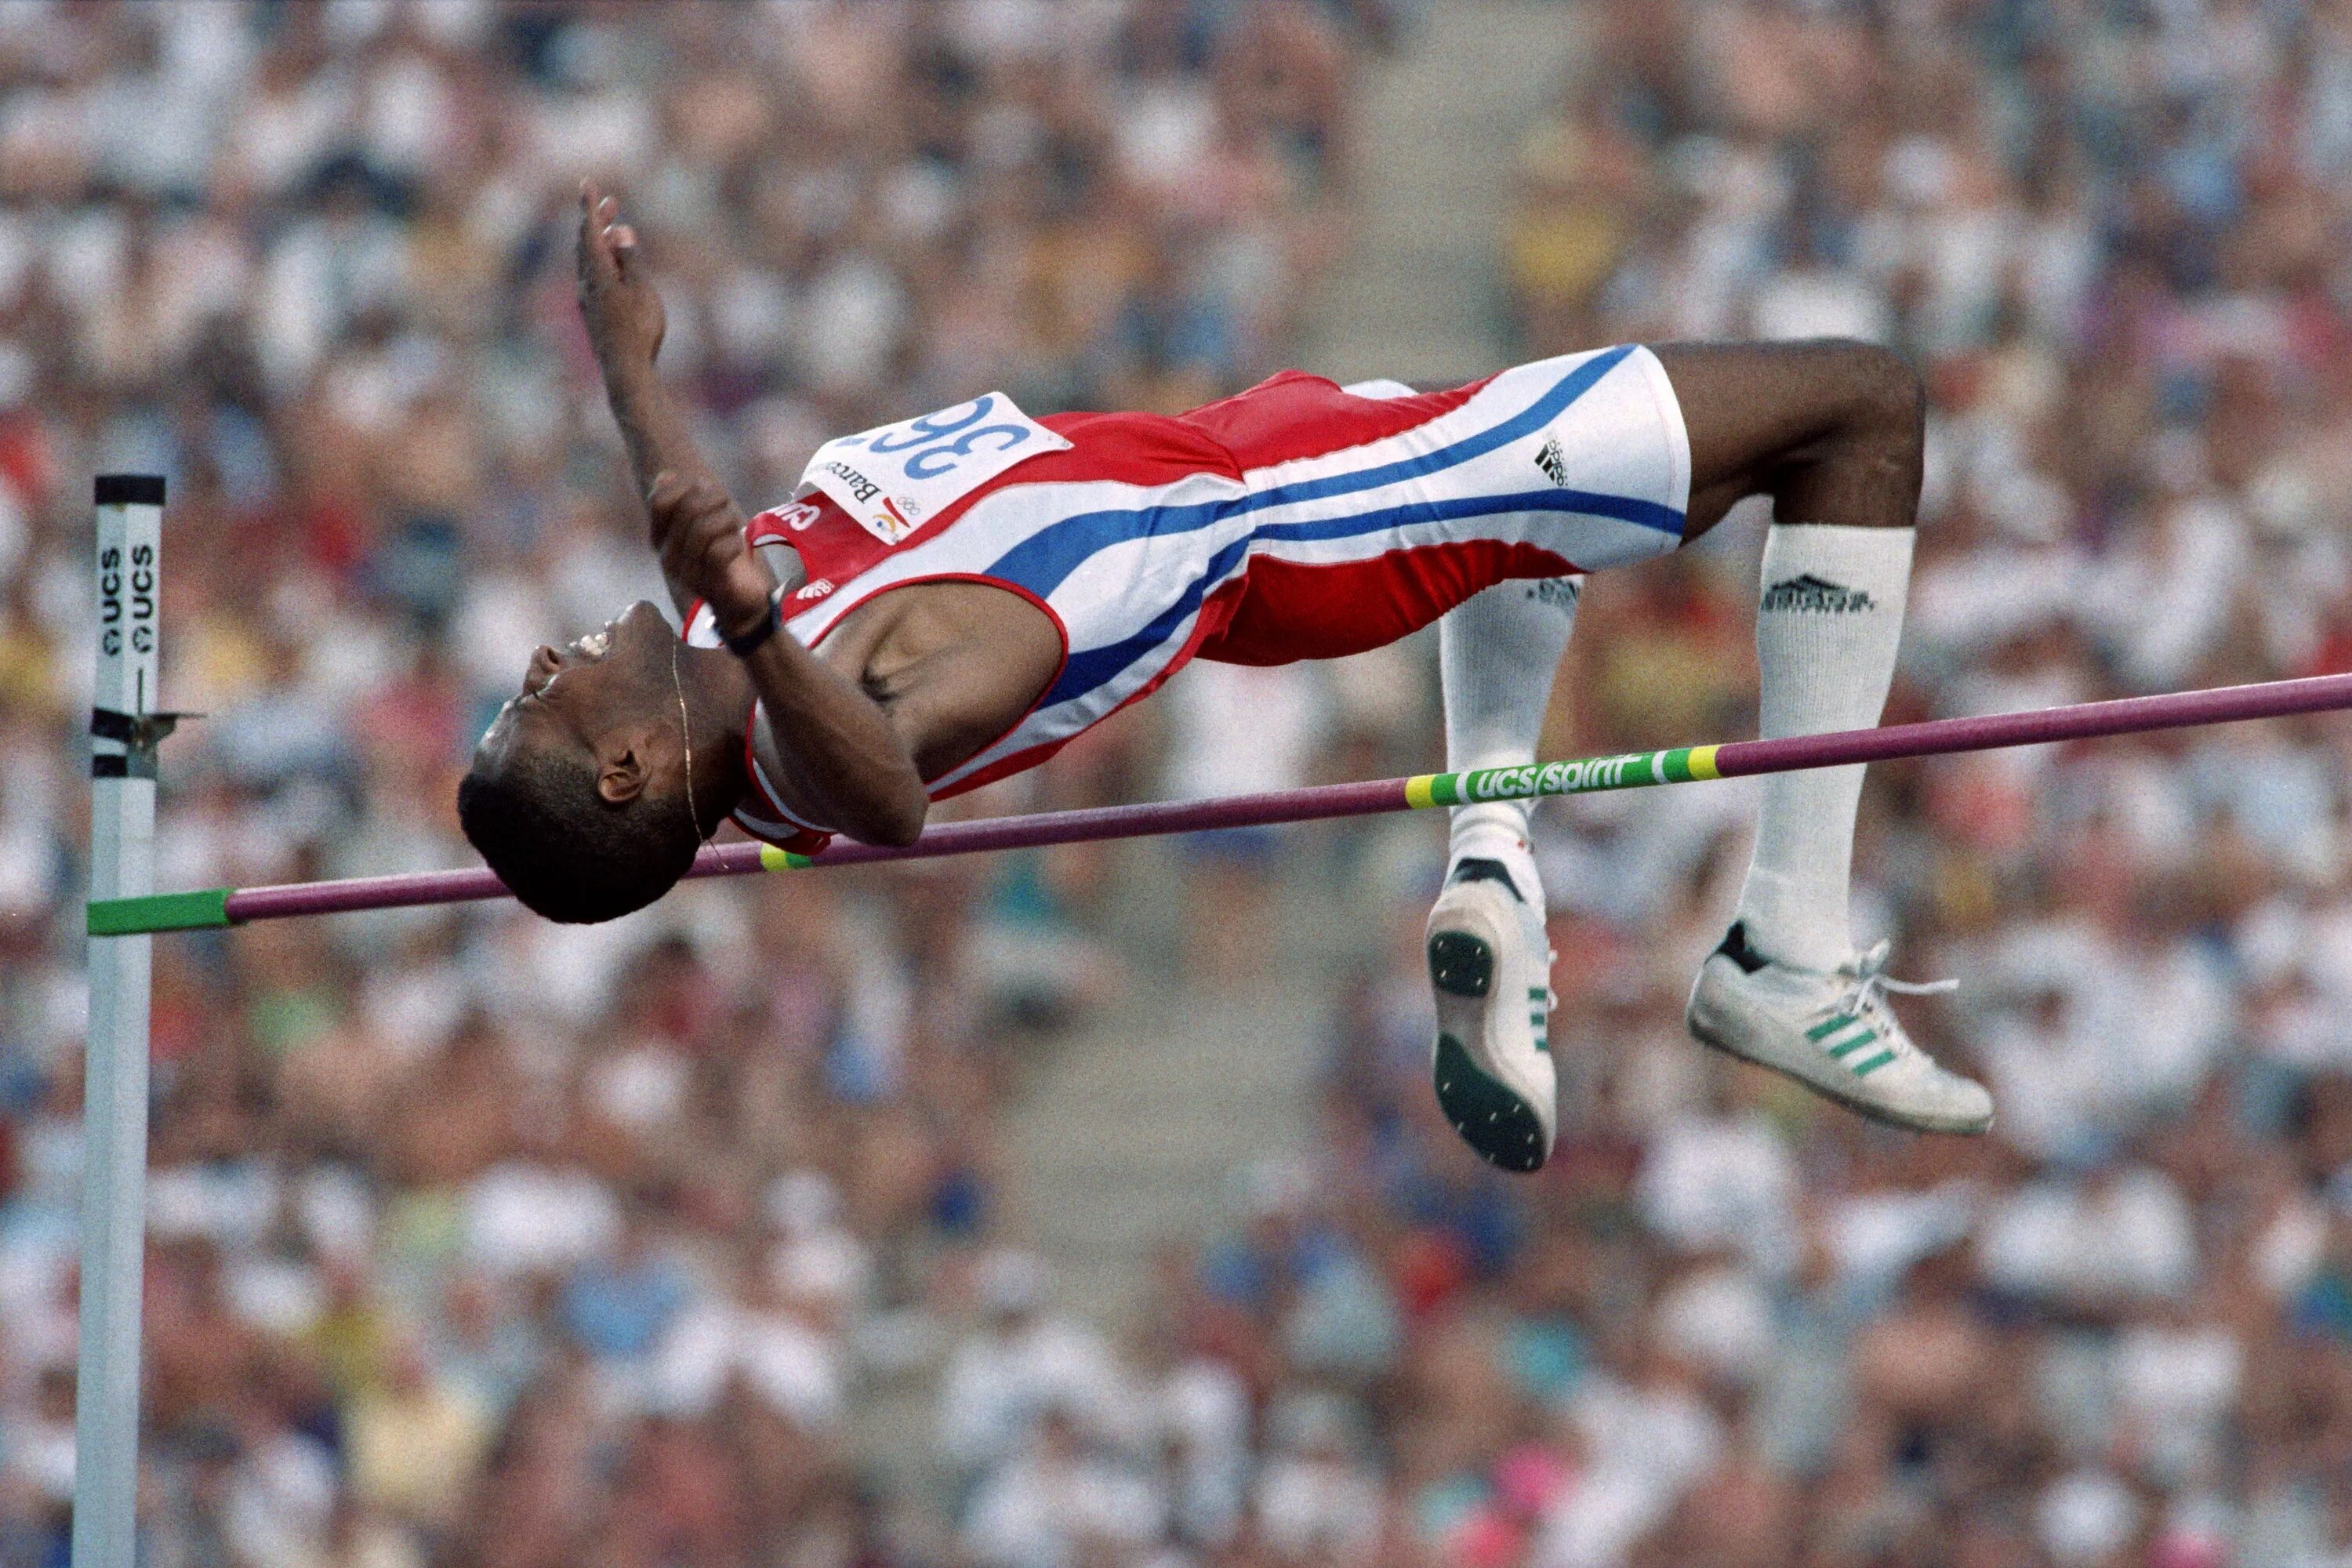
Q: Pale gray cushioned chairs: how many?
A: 0